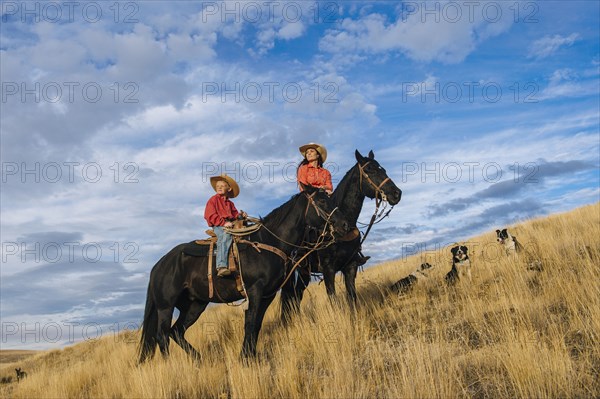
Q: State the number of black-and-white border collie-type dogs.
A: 3